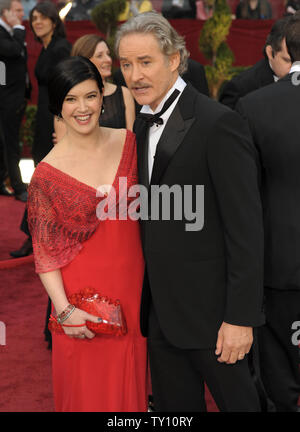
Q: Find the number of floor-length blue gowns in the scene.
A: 0